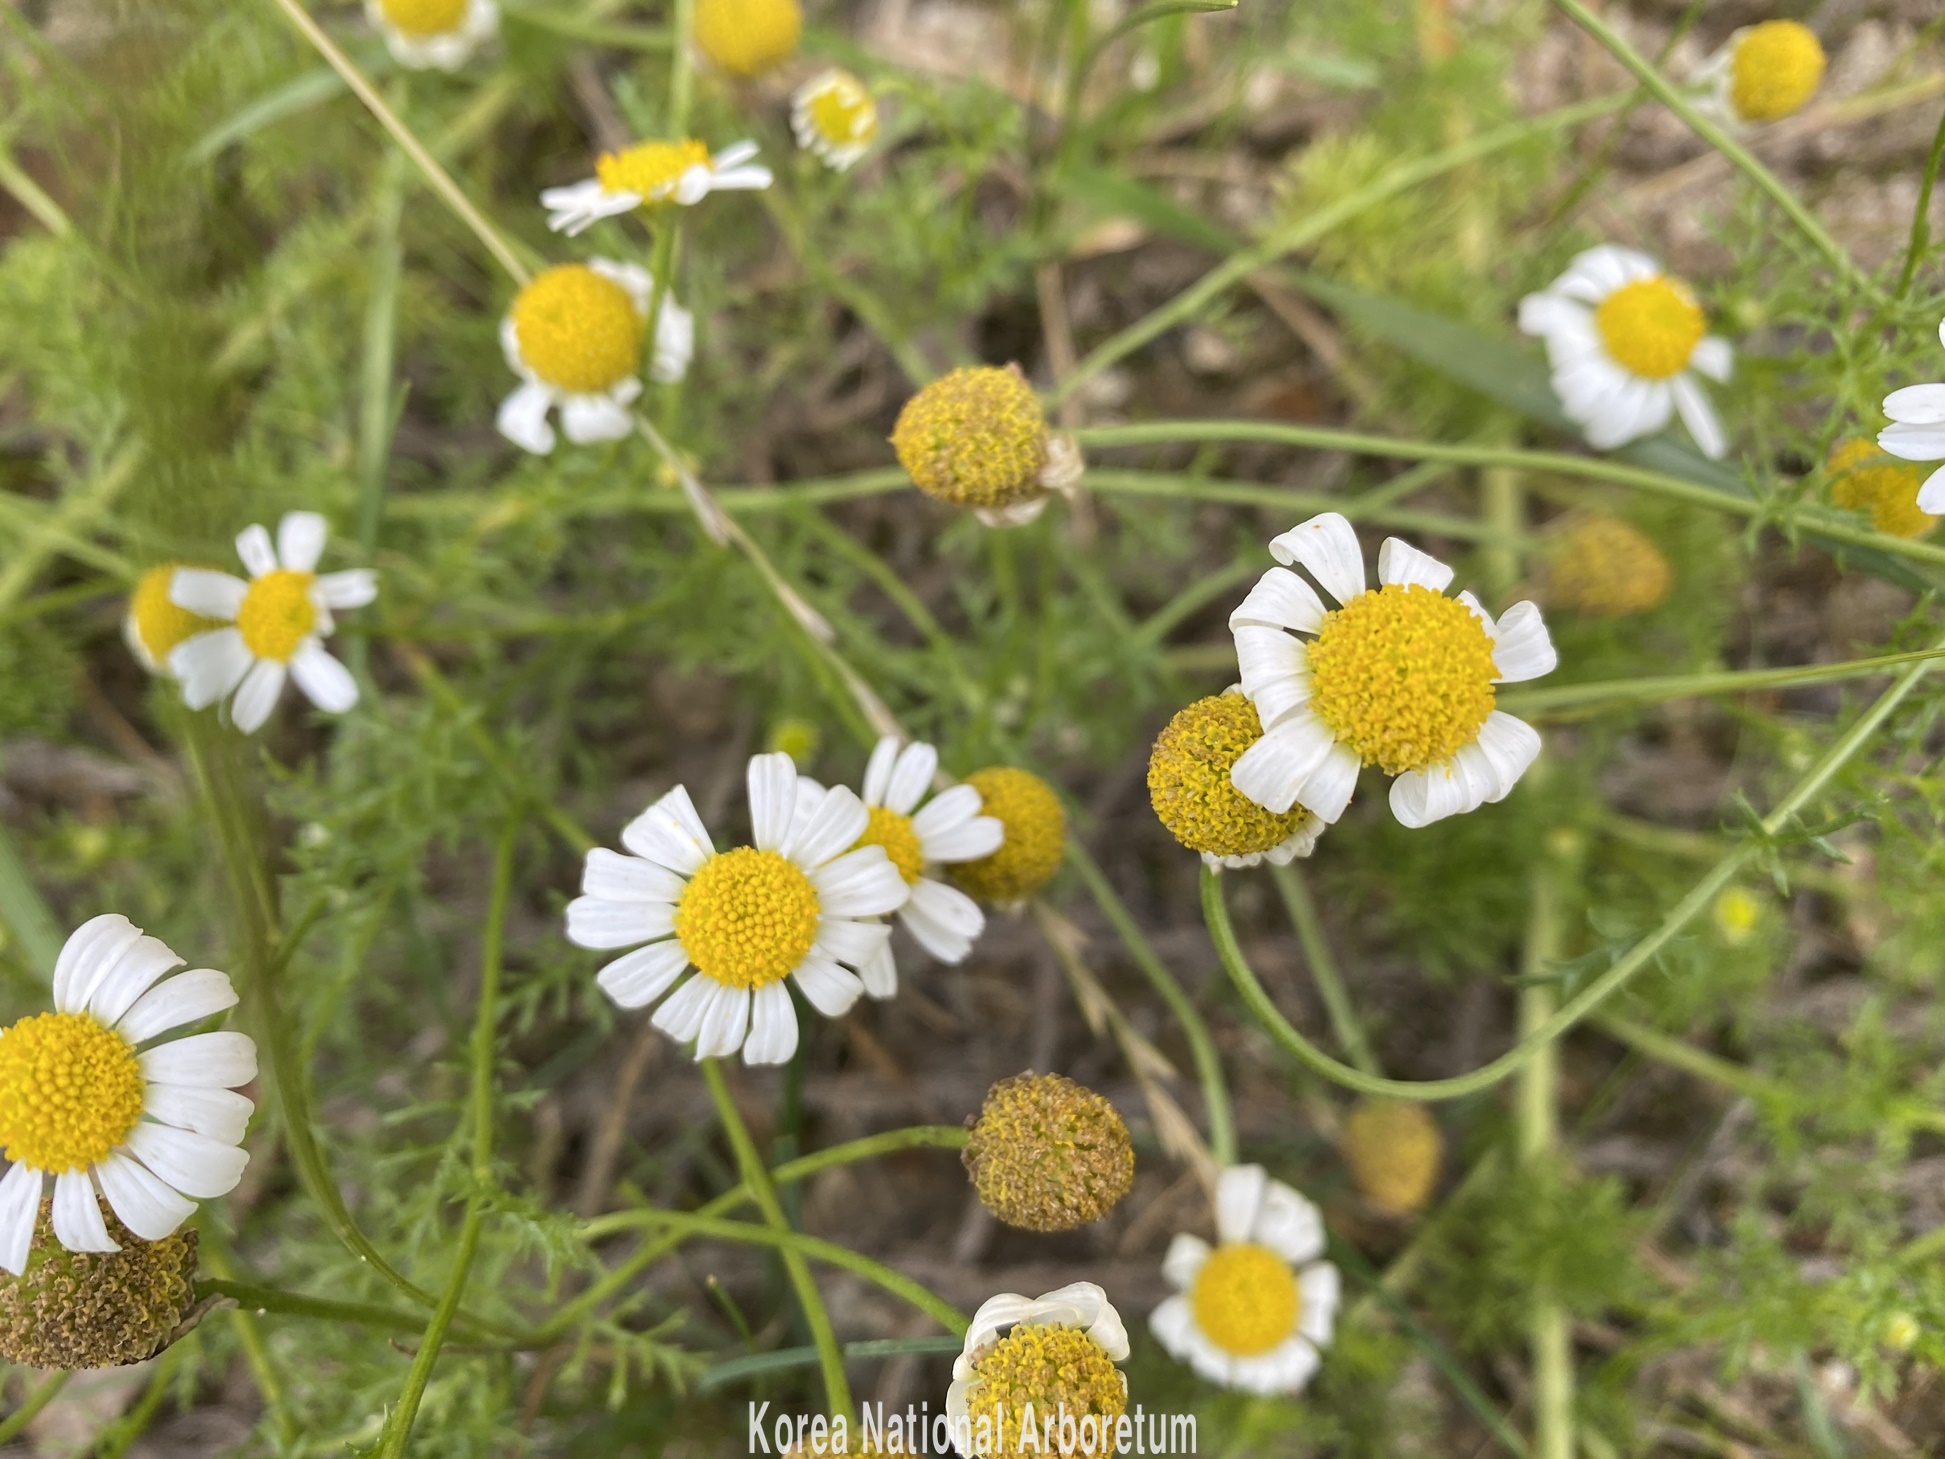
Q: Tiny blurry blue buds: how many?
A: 0